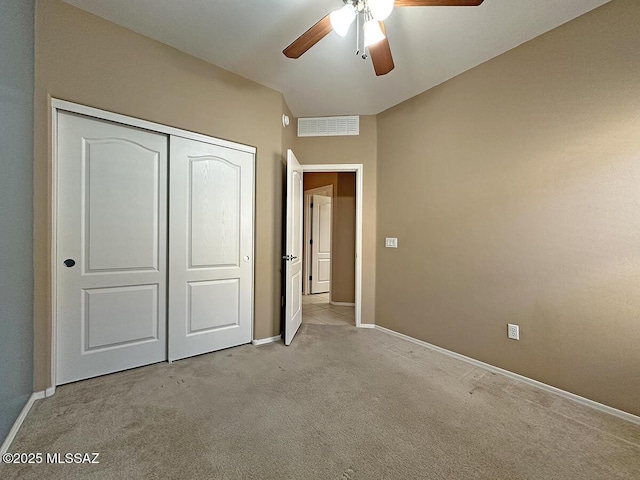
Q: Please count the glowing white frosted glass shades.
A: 3